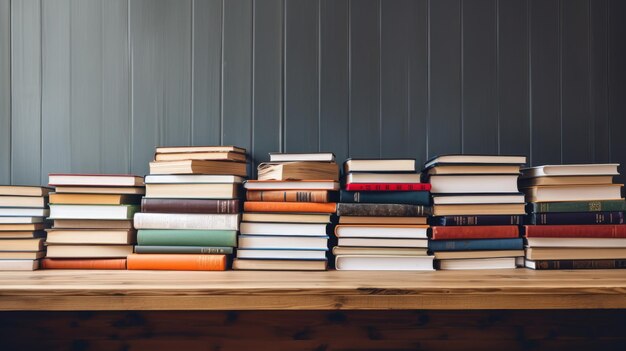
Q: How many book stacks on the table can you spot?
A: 7